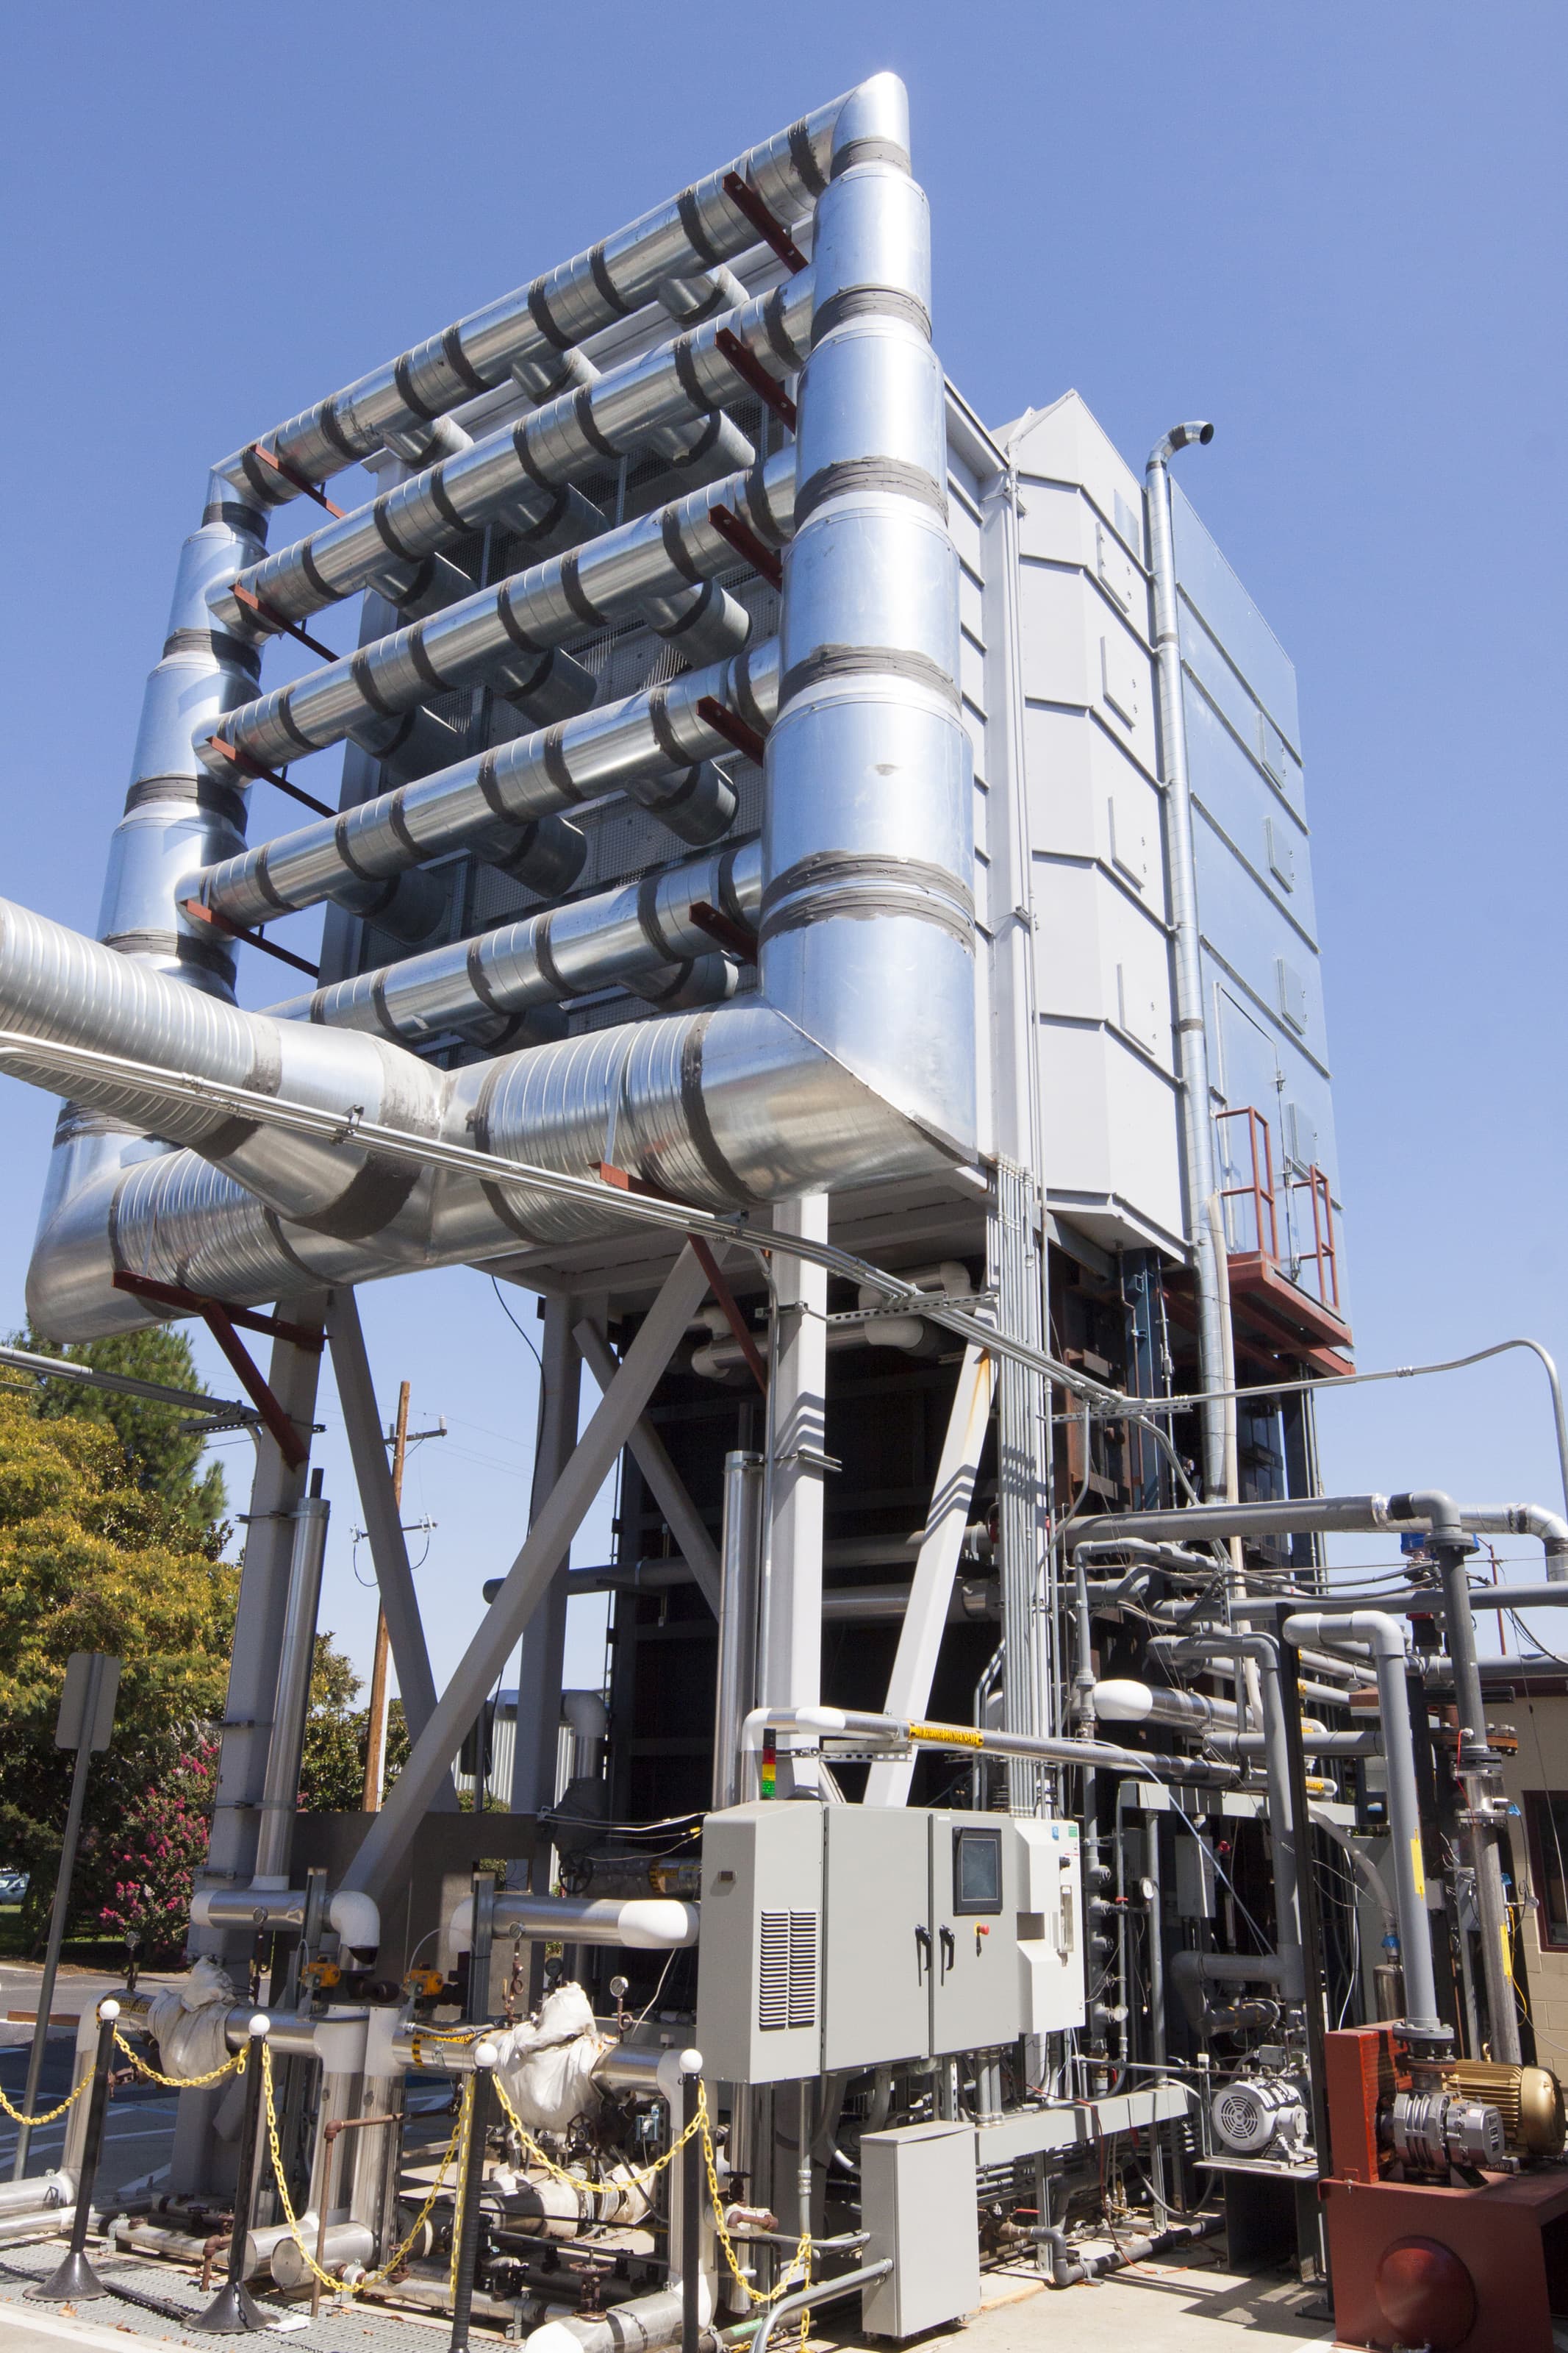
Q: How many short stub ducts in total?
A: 14